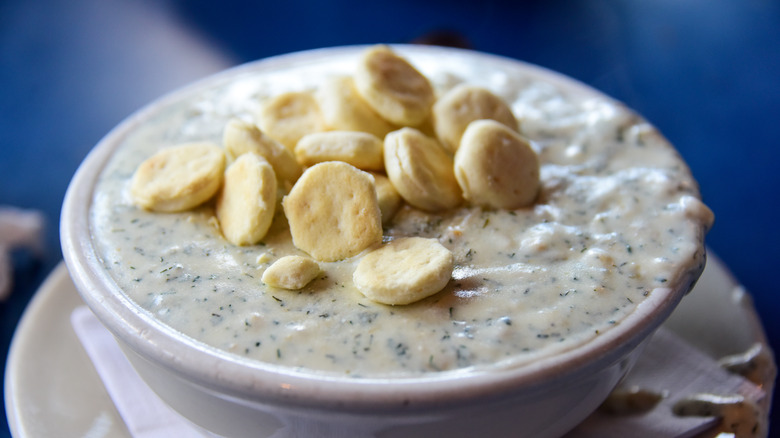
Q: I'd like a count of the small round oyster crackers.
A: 14